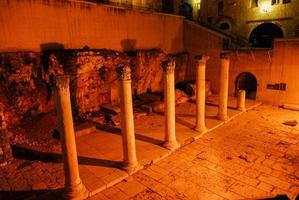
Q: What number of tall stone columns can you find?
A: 5